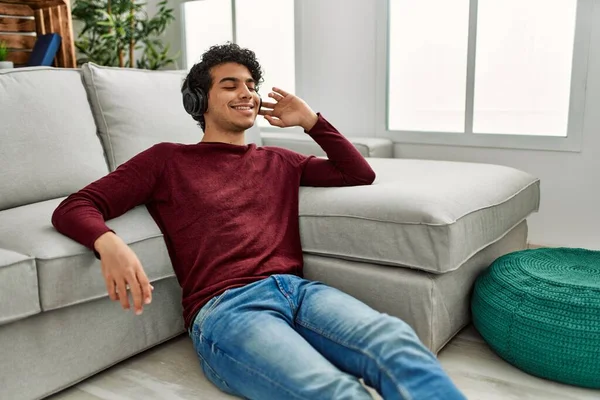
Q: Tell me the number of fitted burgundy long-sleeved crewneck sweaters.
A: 1